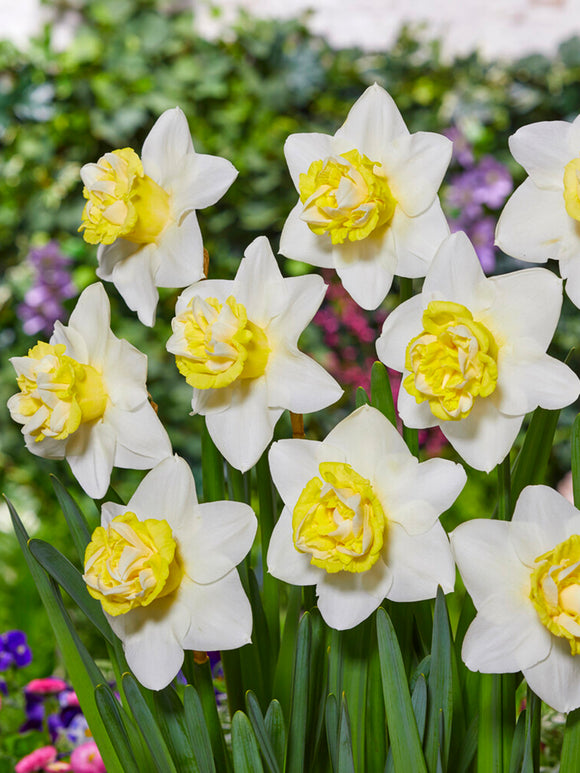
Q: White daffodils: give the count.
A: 9